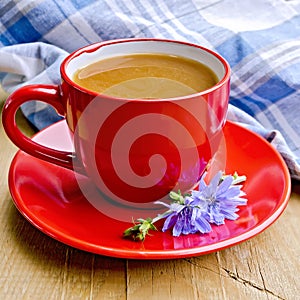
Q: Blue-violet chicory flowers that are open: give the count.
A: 2